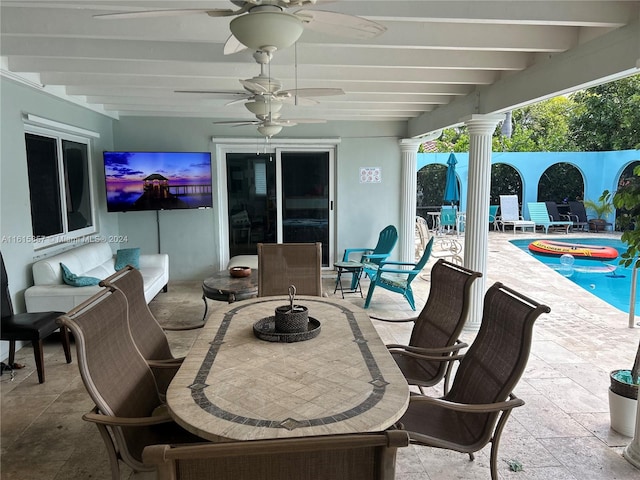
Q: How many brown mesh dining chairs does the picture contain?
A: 6